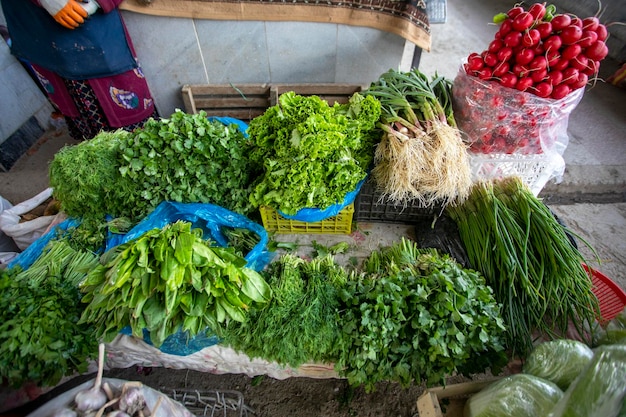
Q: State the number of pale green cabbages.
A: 3